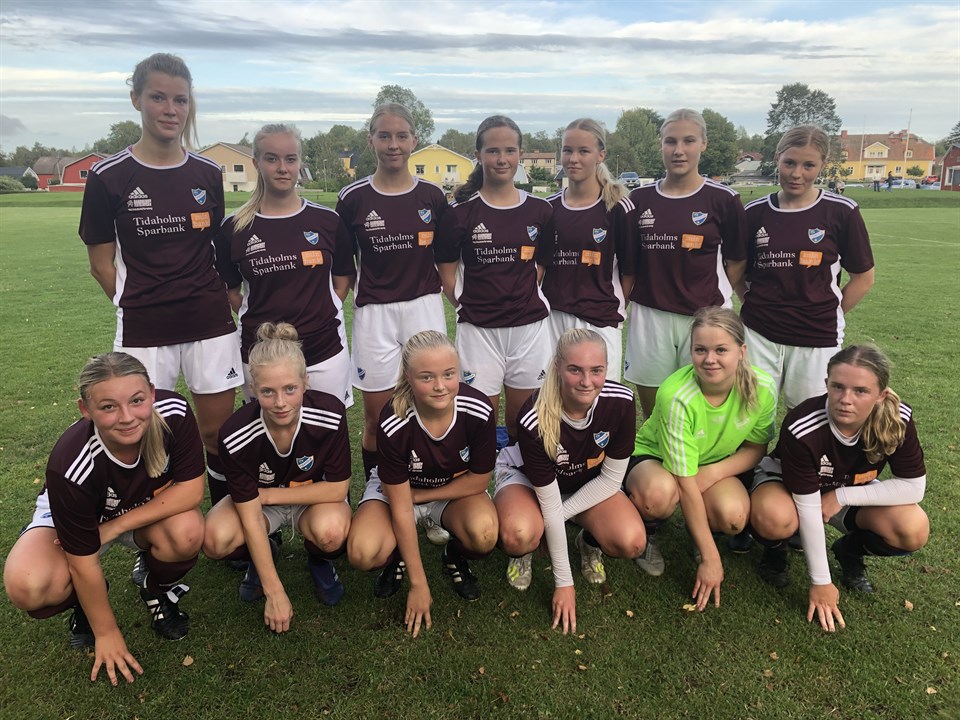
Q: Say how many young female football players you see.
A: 13